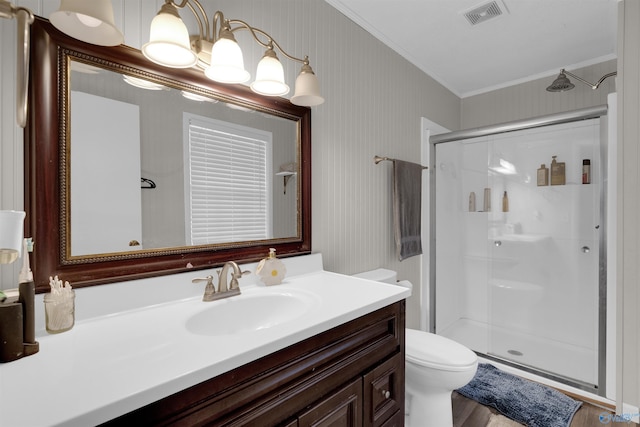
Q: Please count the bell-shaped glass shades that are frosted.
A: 5